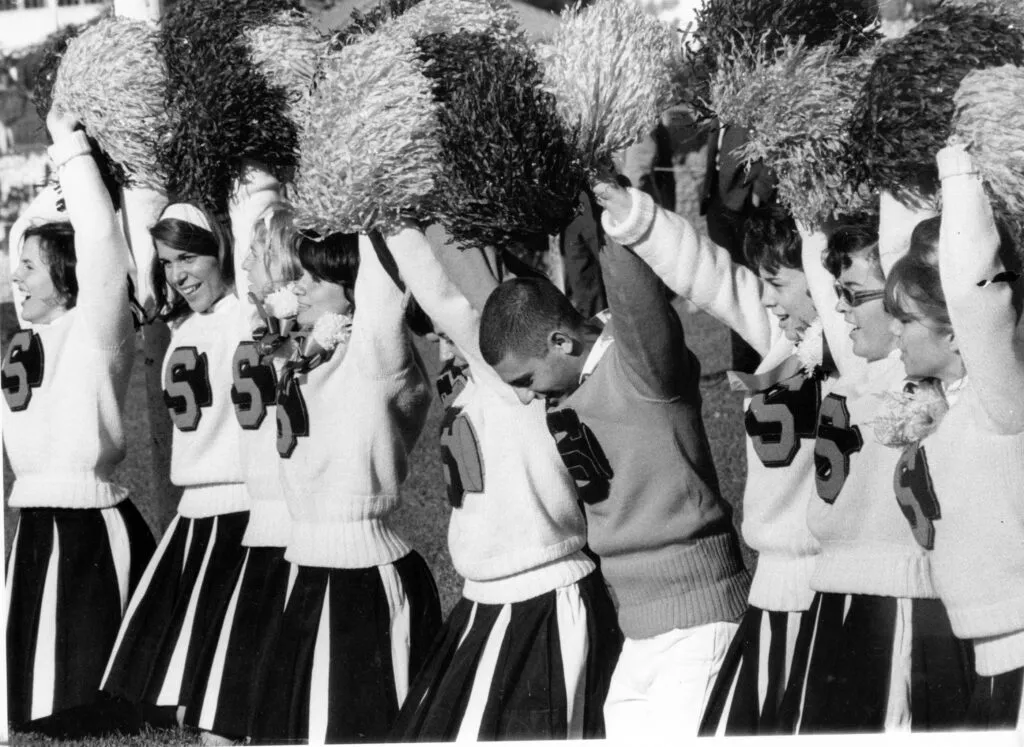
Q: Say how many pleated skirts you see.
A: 8